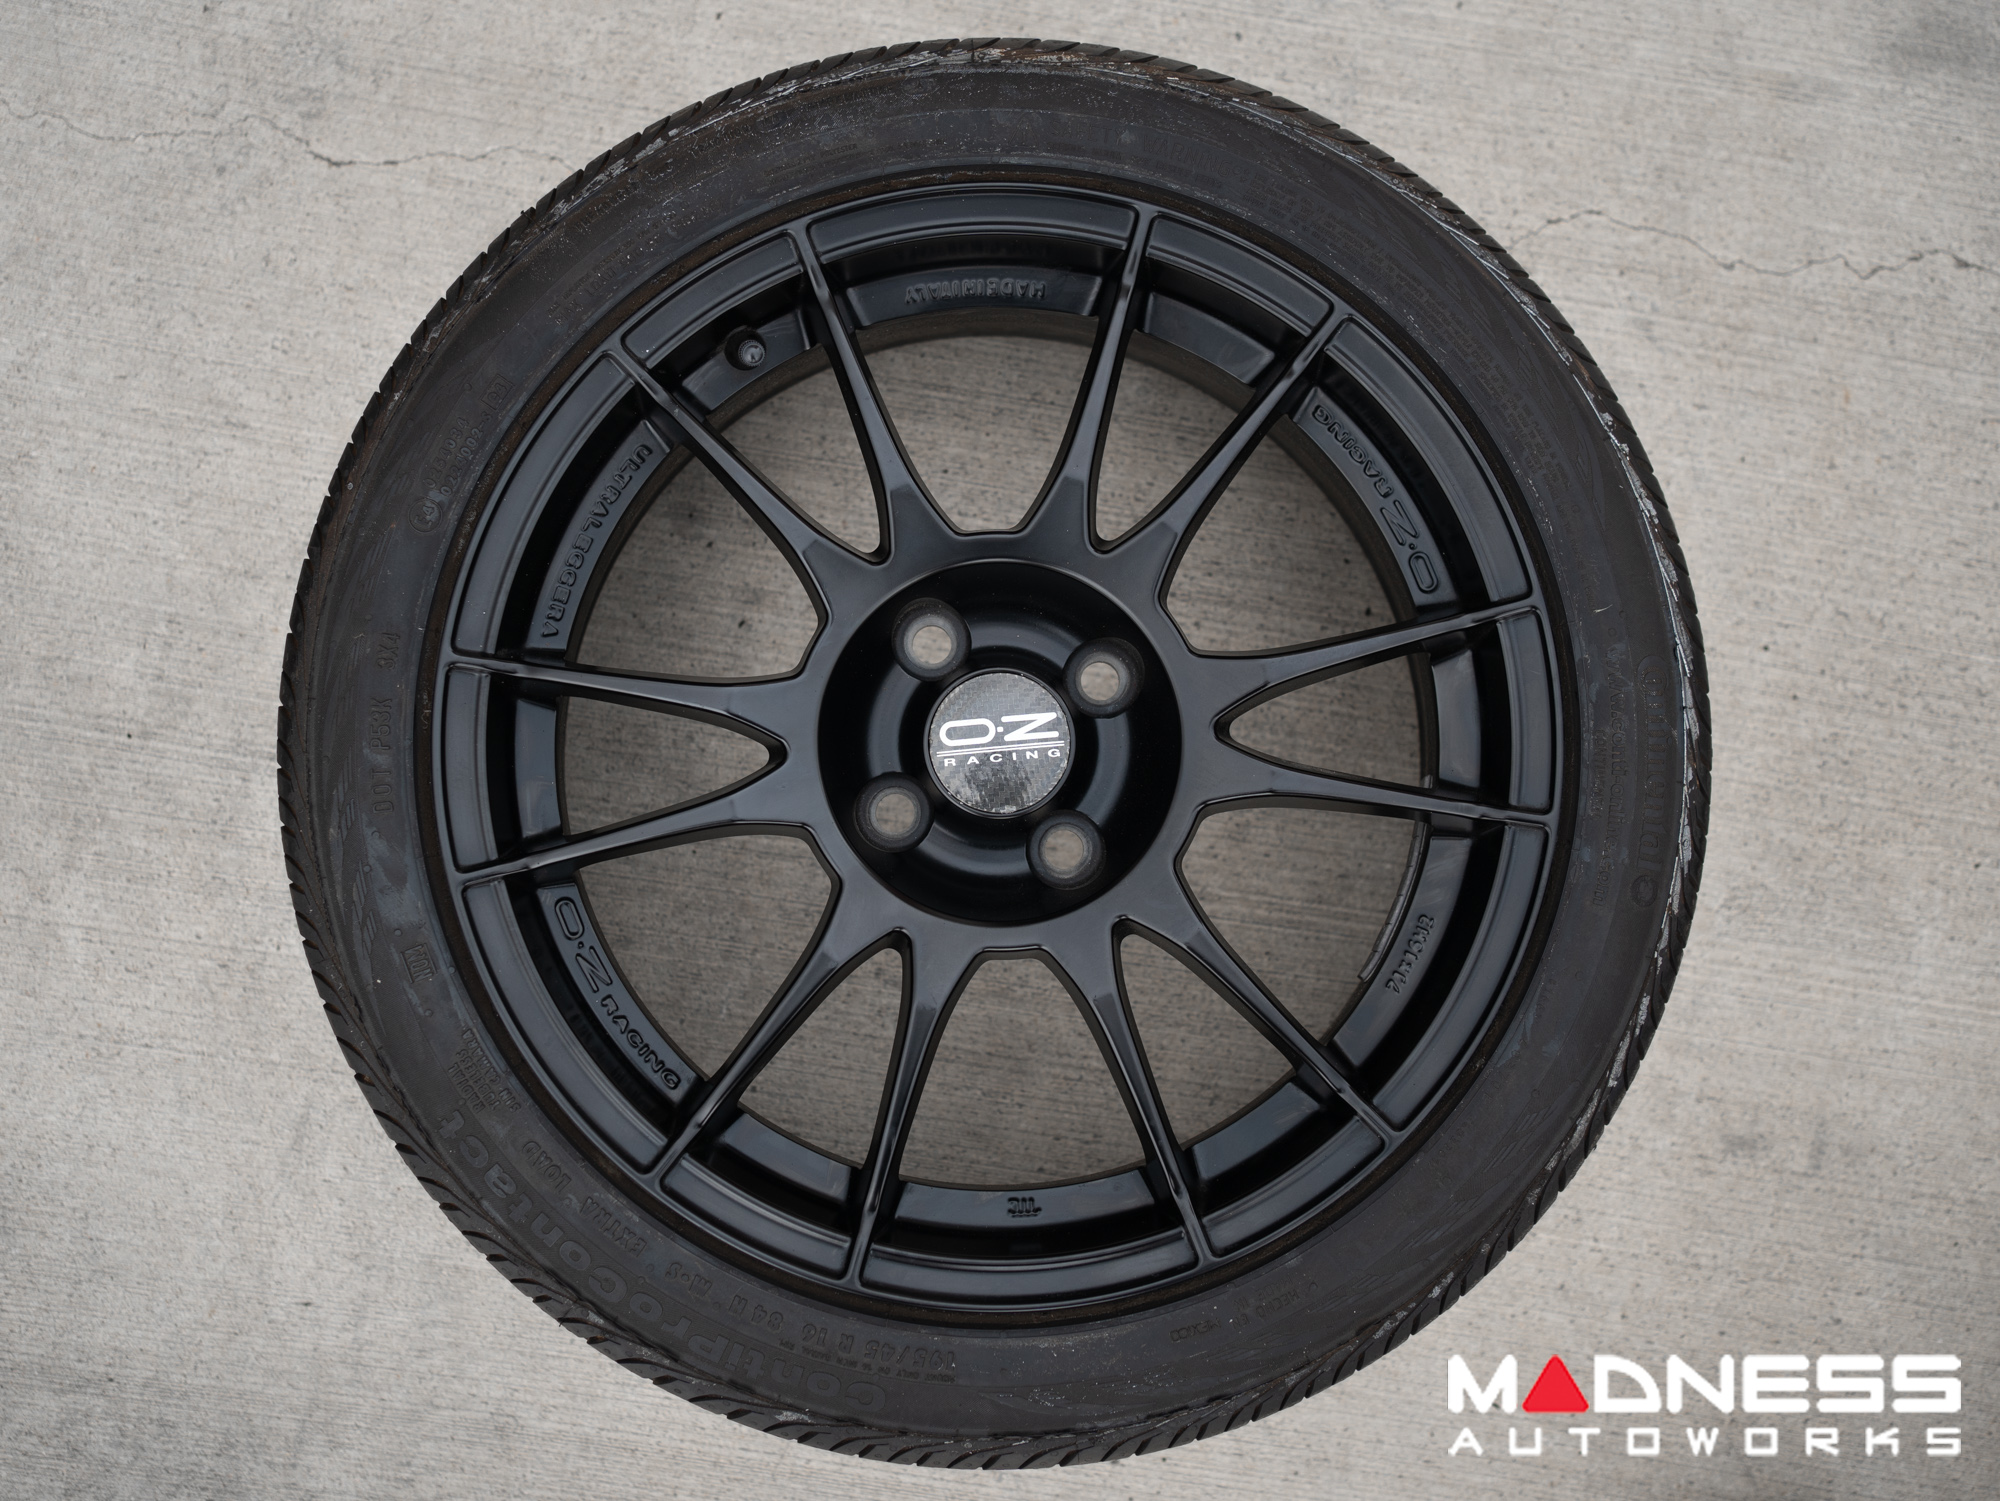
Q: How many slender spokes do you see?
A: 12